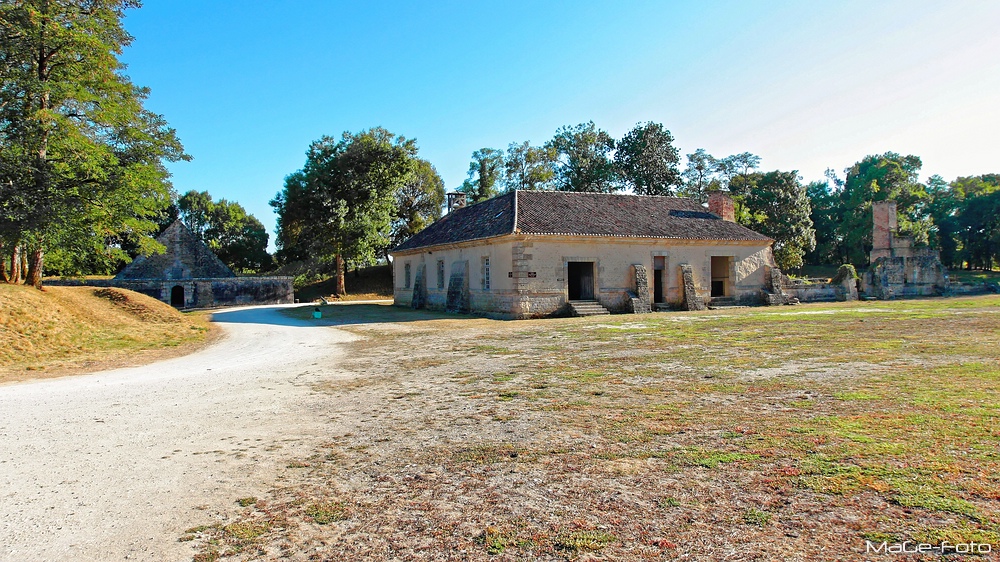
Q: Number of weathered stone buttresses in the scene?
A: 5